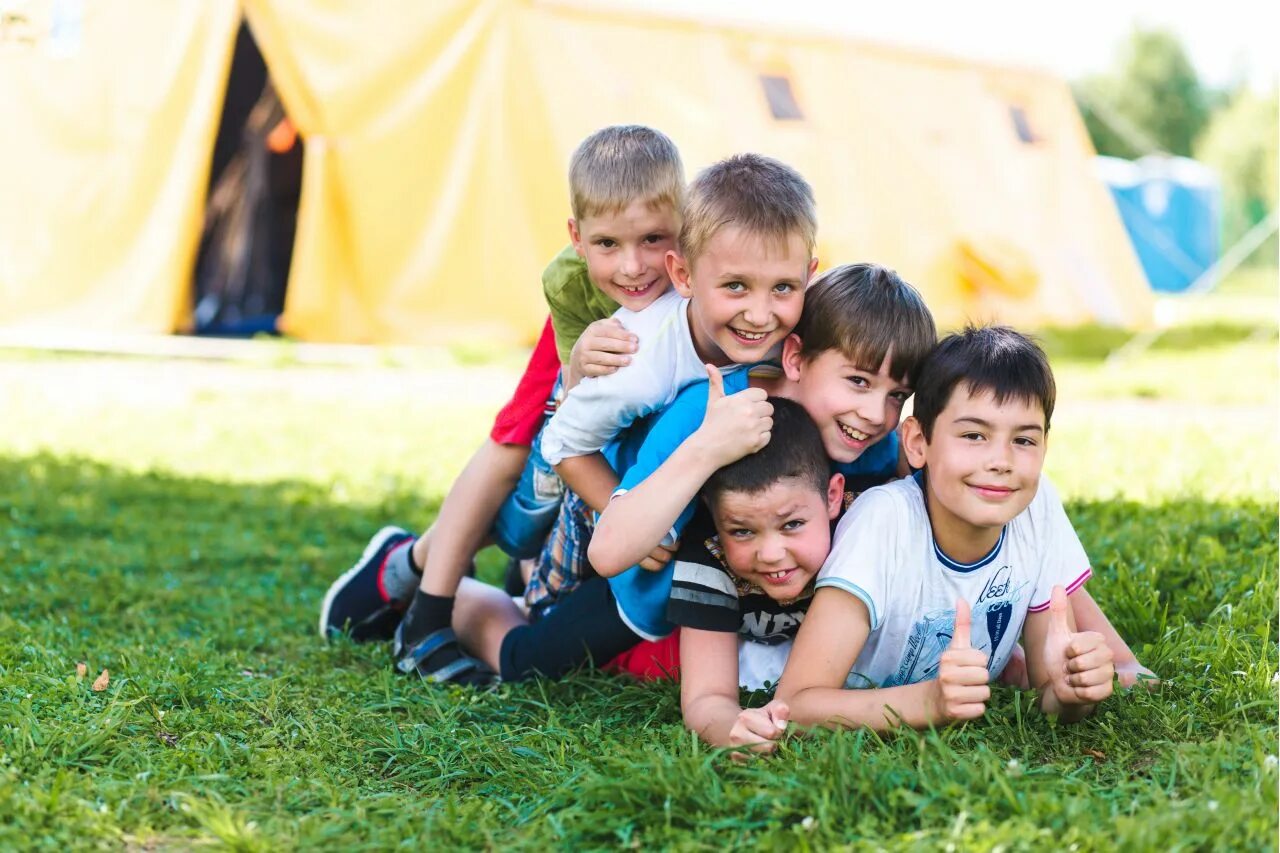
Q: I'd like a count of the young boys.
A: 5